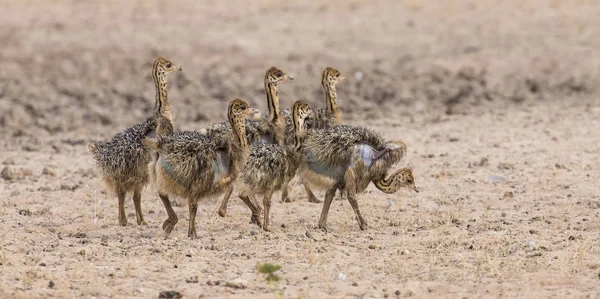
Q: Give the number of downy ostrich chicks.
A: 6